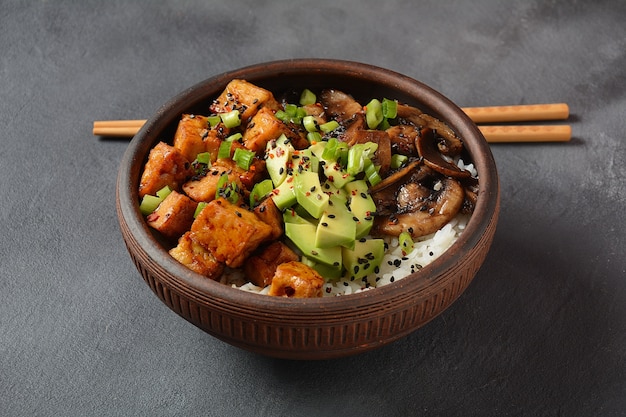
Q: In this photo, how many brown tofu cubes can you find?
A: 12